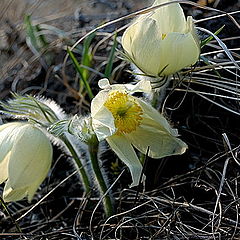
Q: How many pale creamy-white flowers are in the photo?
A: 3